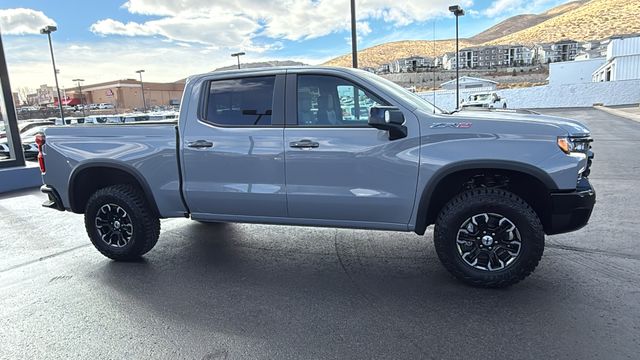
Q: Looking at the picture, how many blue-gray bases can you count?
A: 1